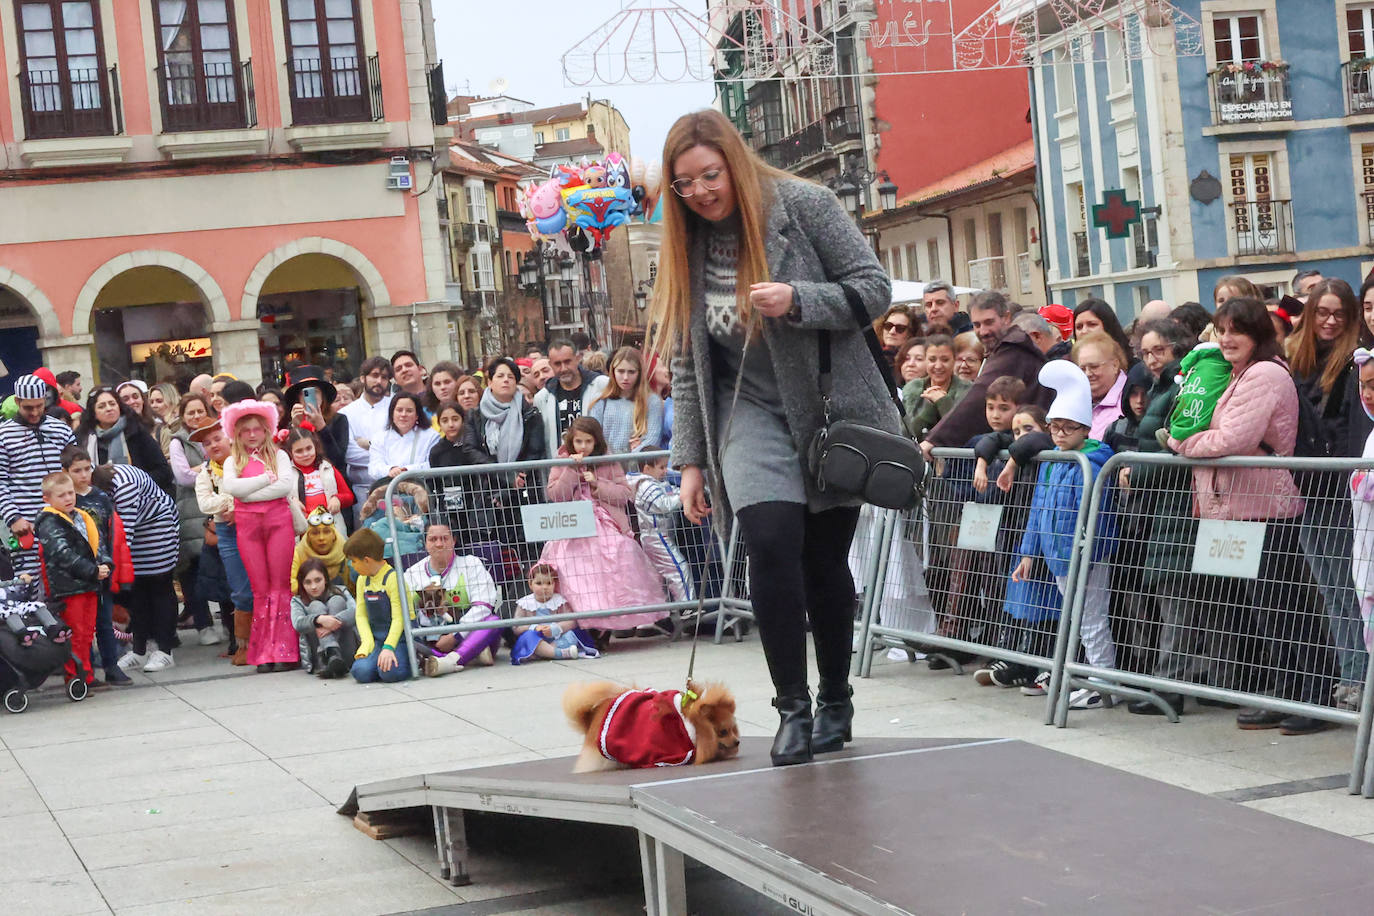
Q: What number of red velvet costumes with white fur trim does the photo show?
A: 1